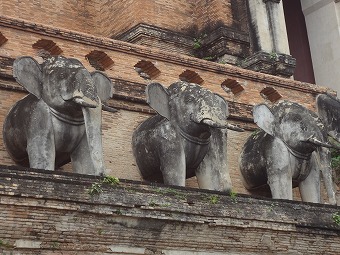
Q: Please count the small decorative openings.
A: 7